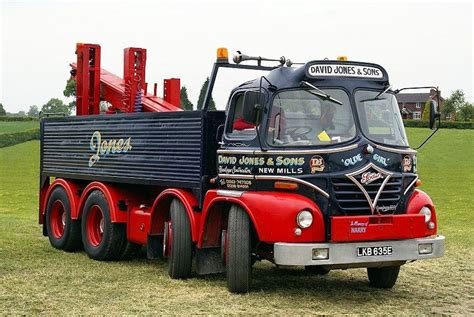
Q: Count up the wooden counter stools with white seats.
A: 0